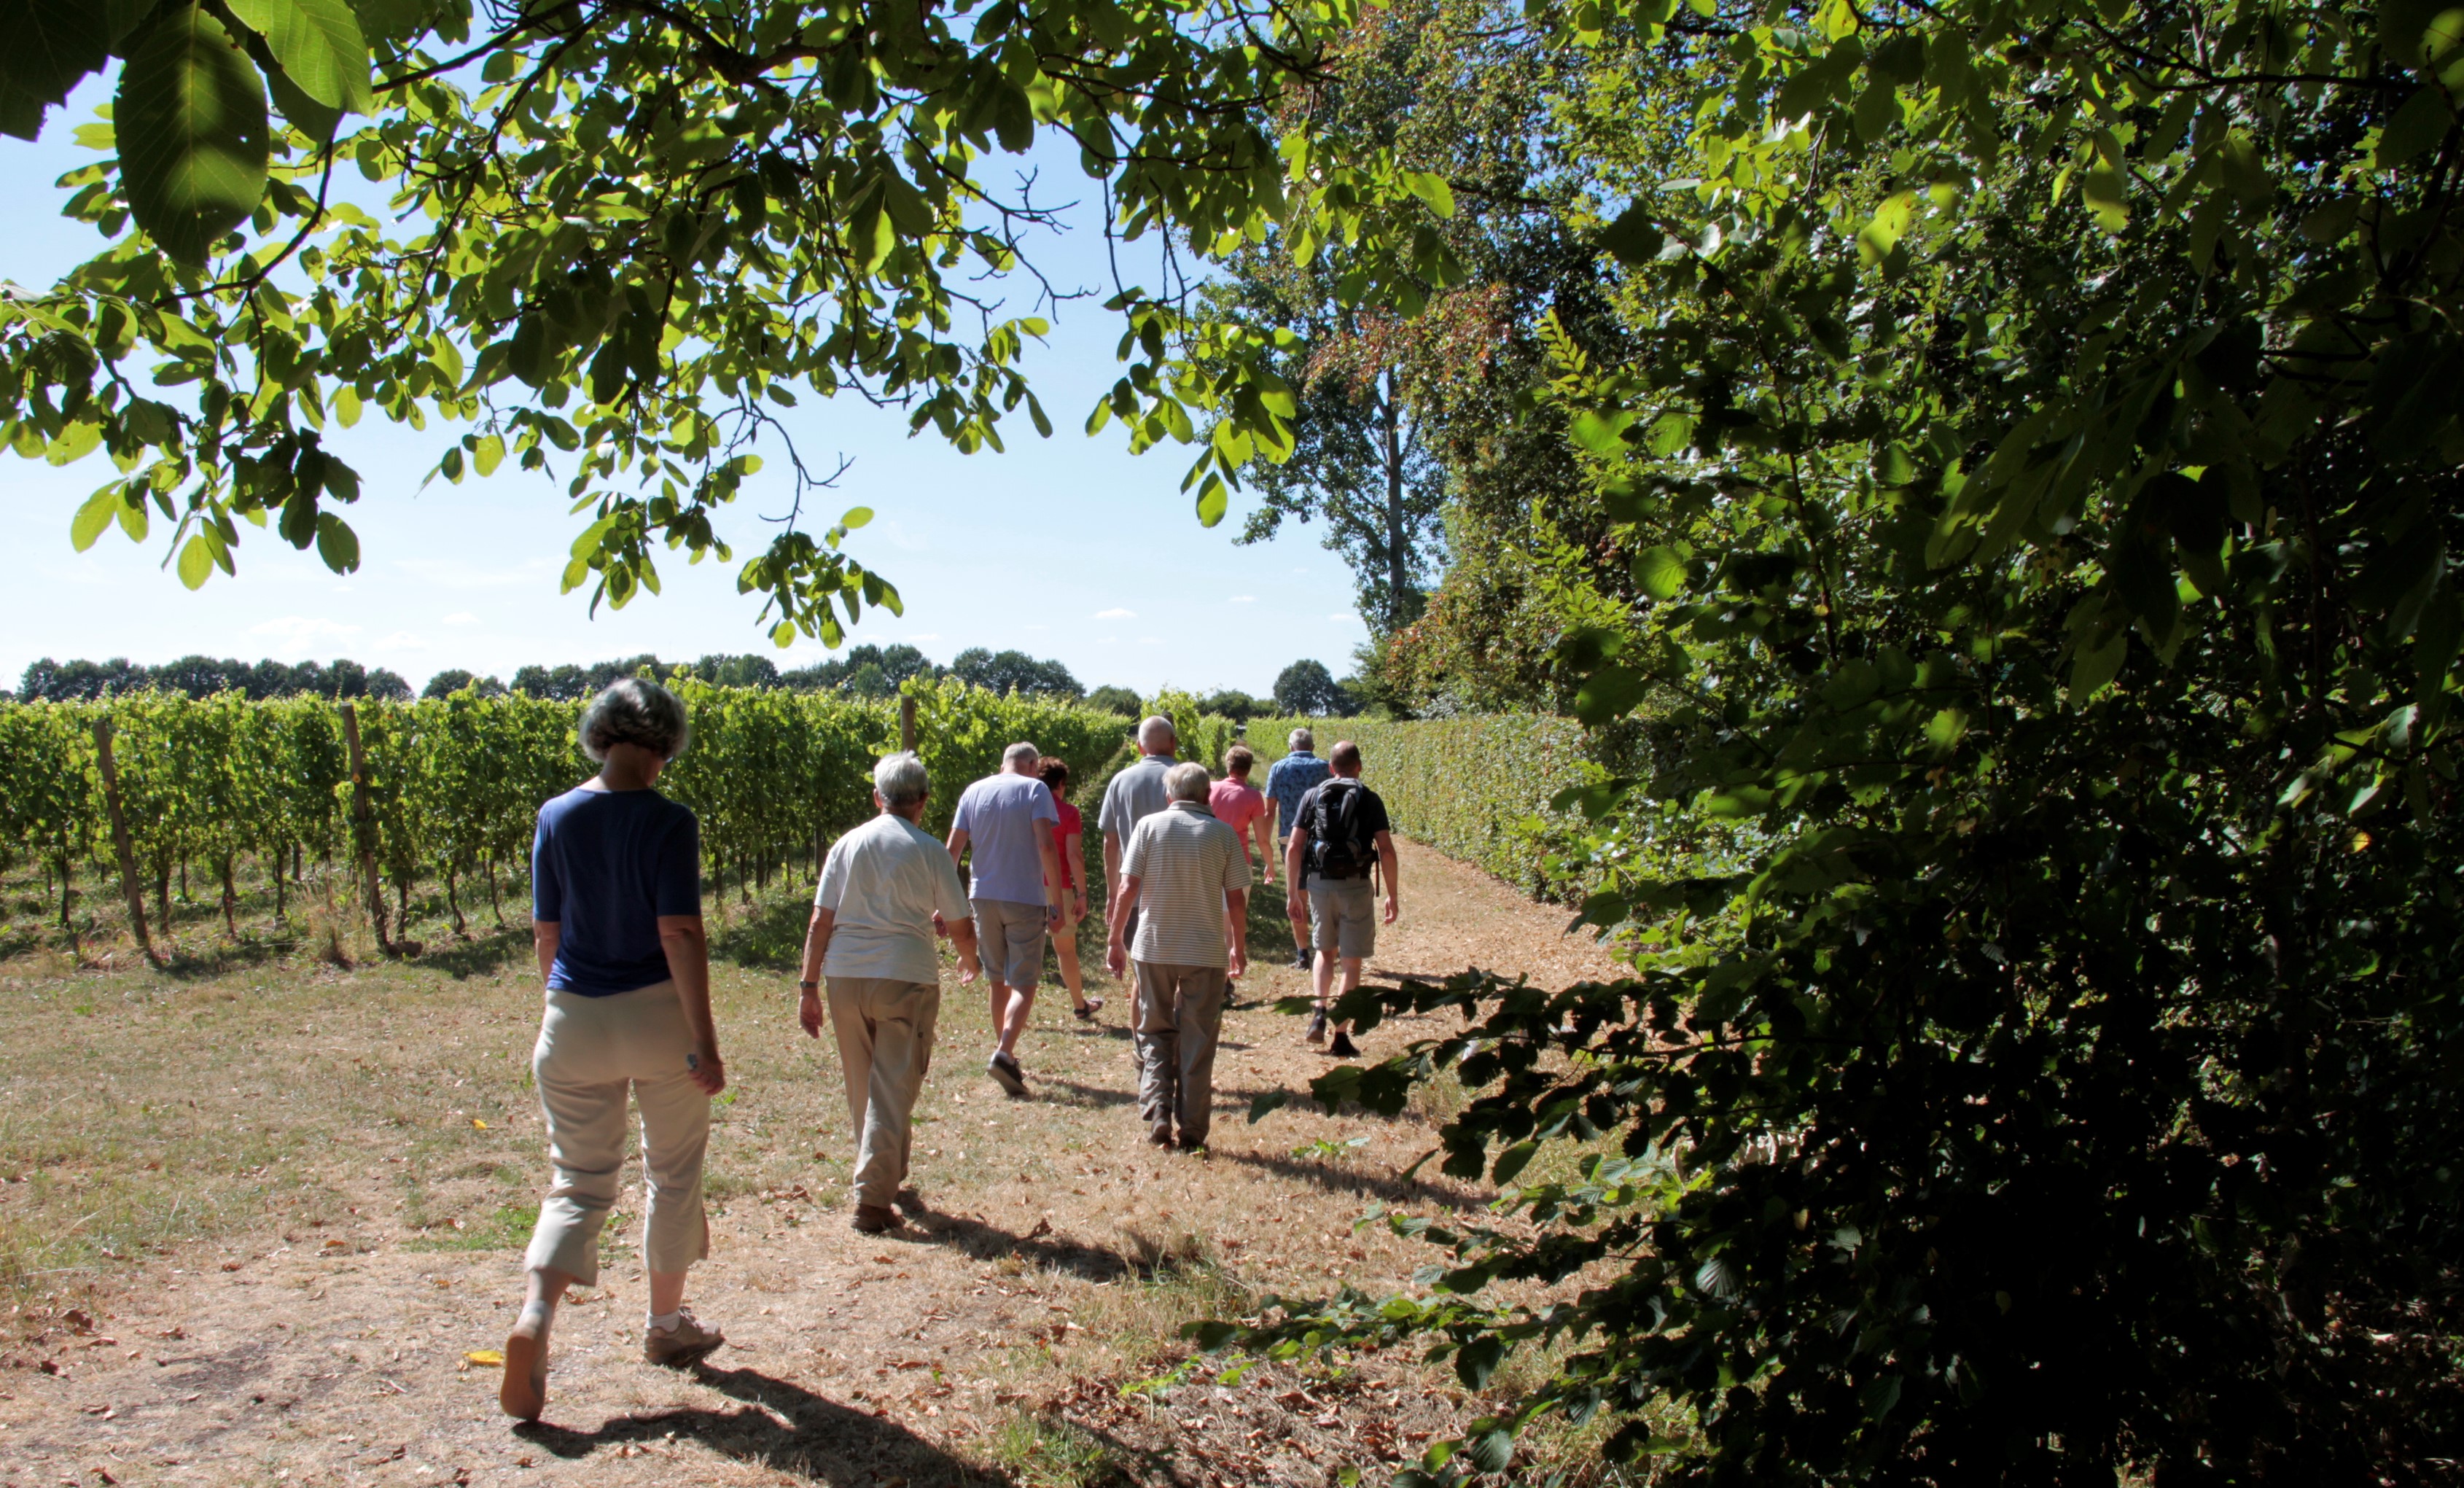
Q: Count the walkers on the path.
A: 9